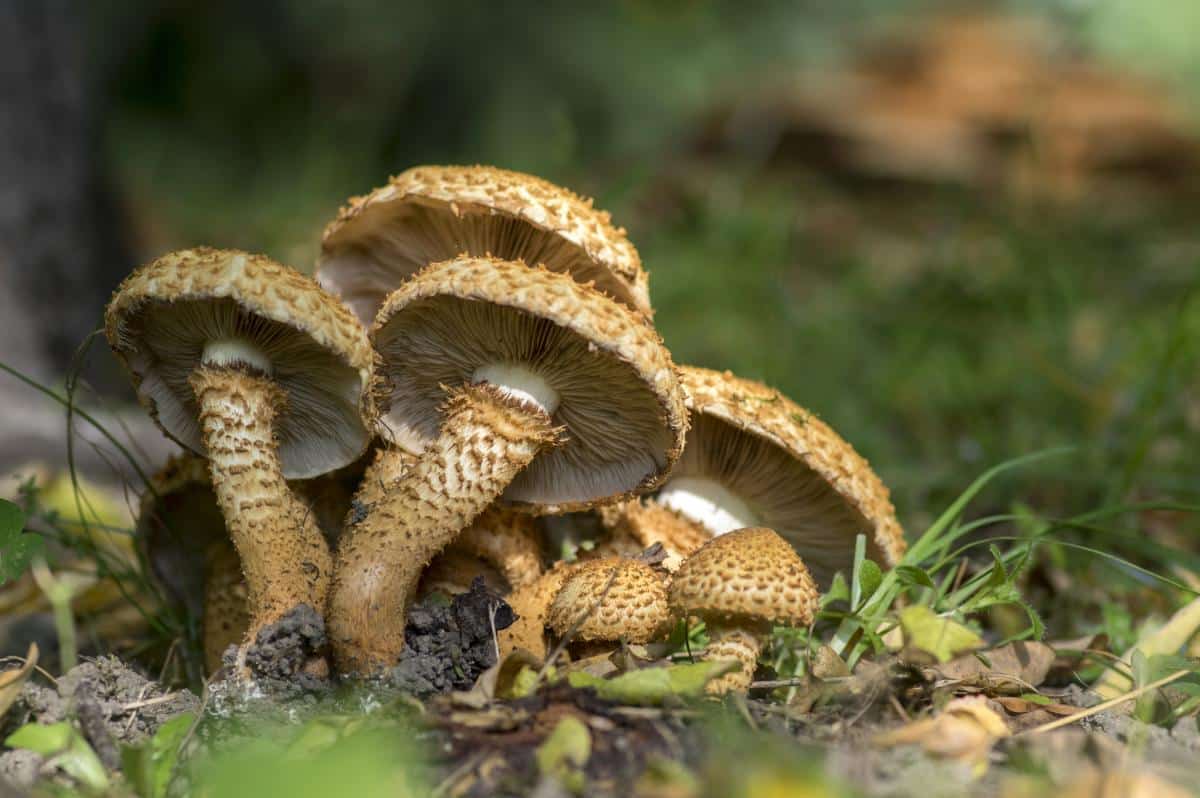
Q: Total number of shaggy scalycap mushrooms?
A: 7